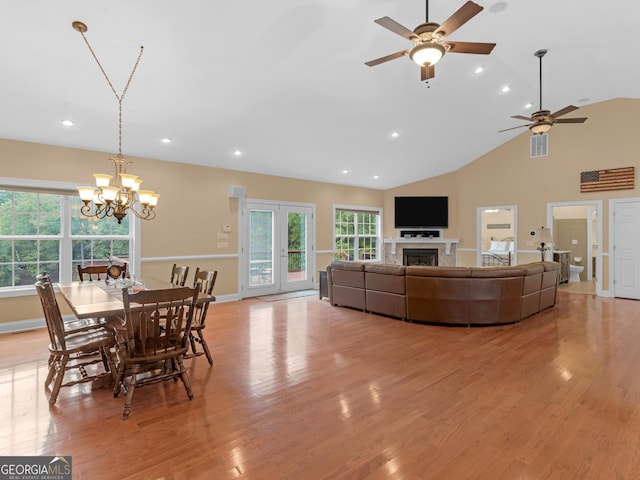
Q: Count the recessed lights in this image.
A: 9